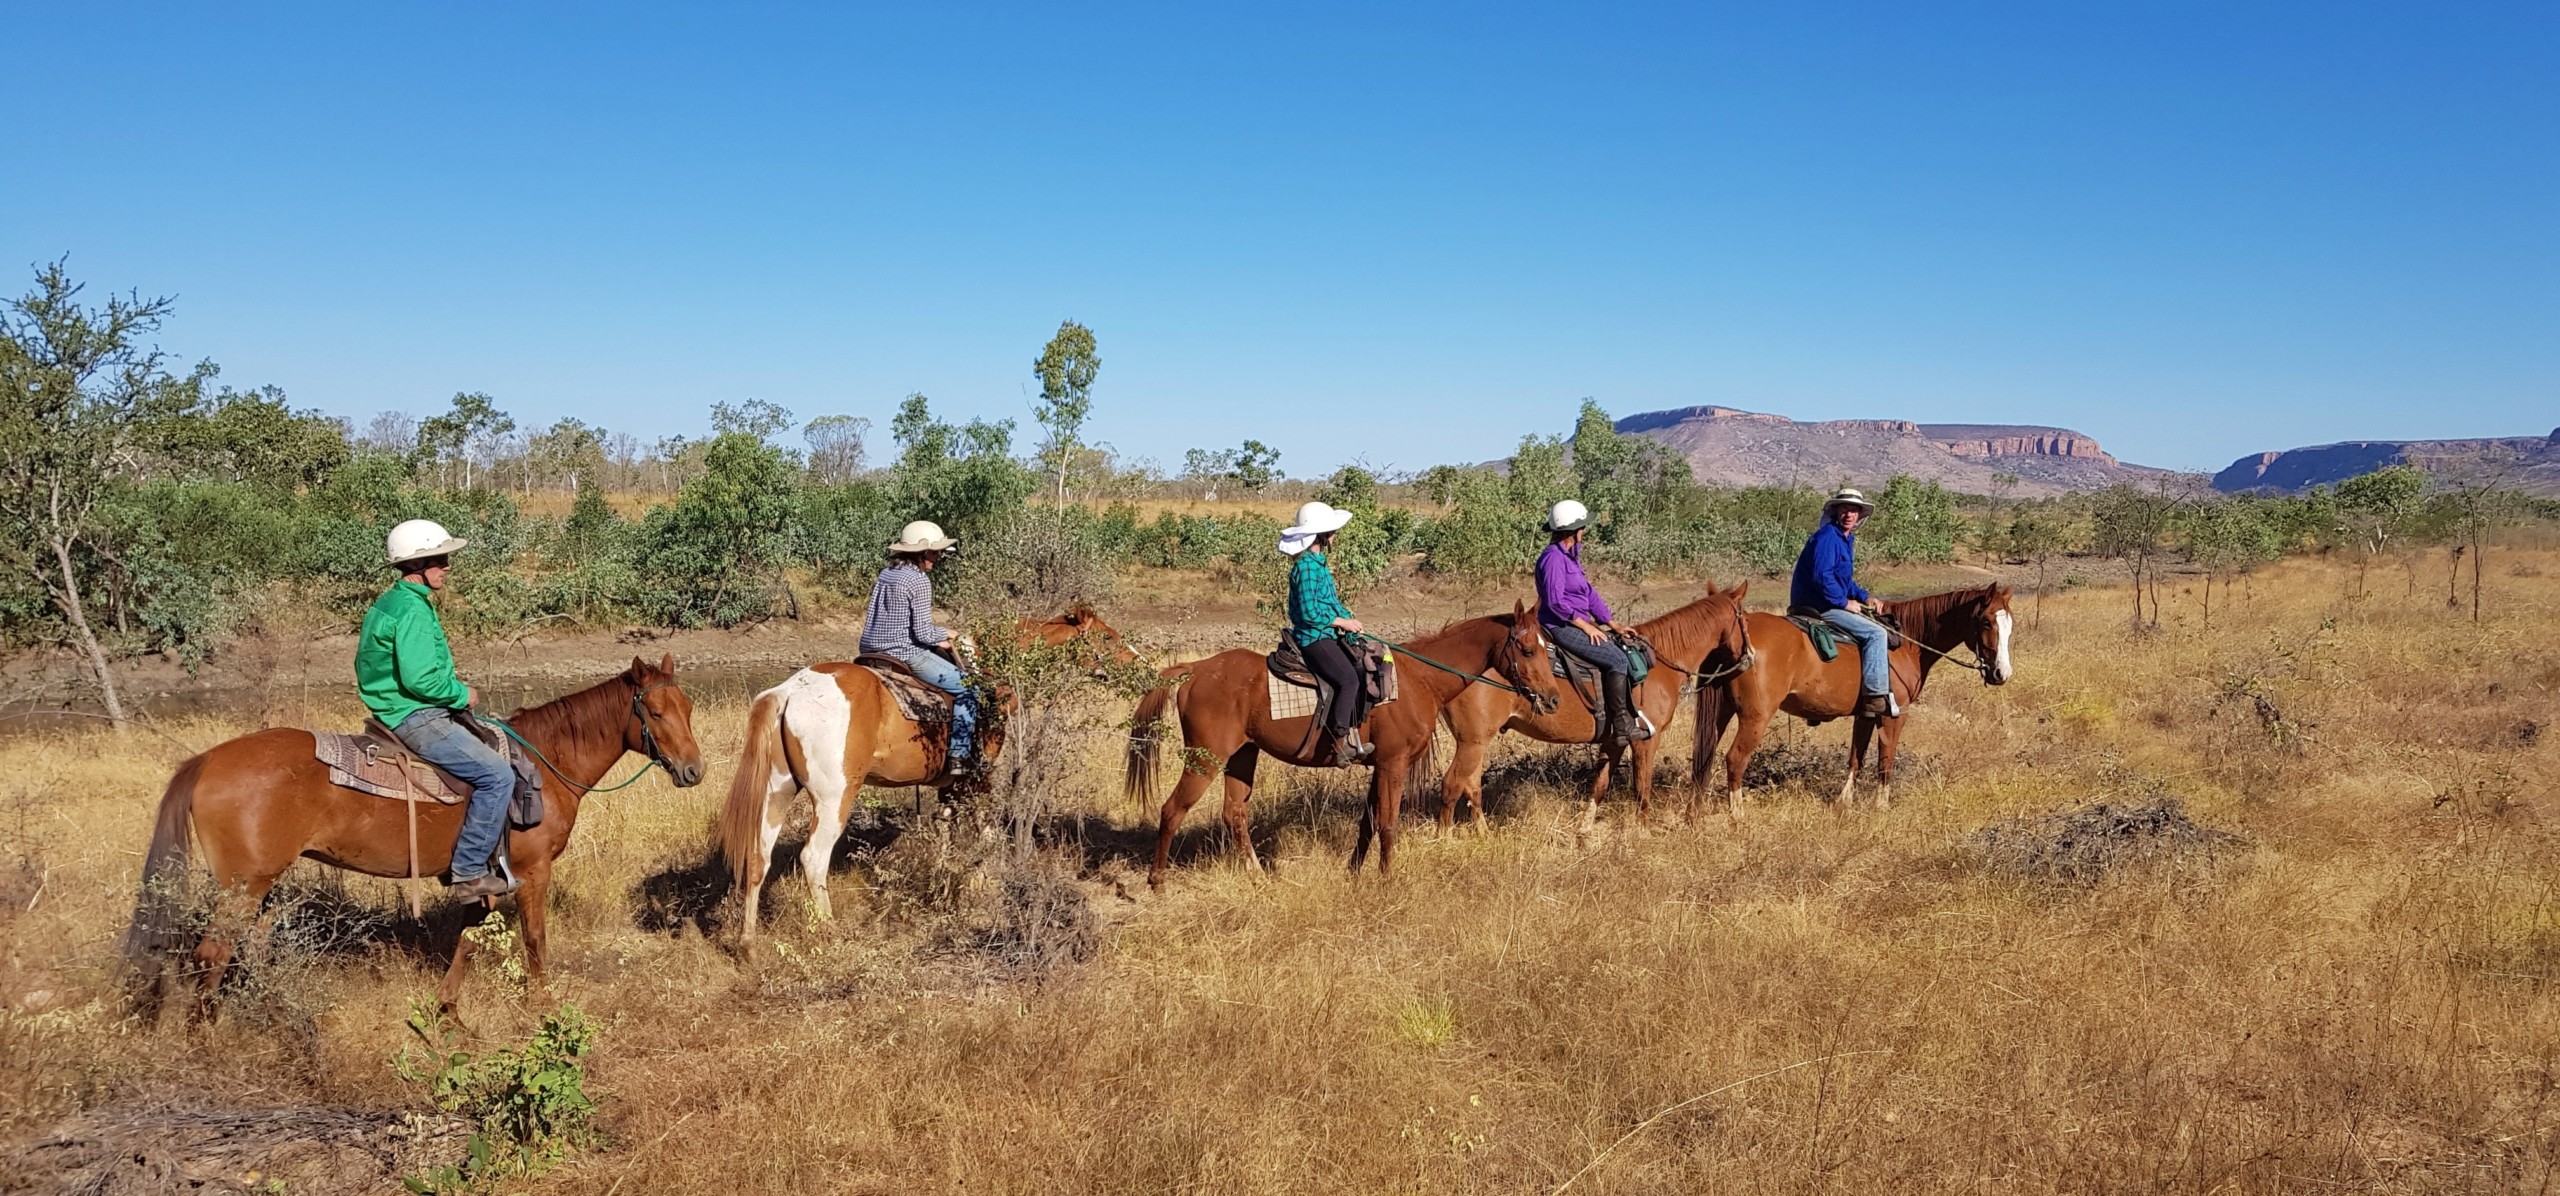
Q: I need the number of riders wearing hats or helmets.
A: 5